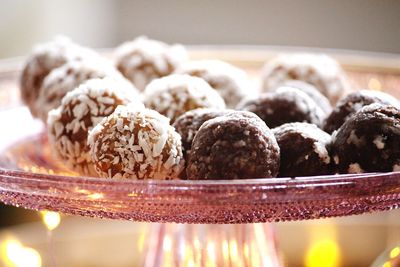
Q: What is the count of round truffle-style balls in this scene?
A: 15